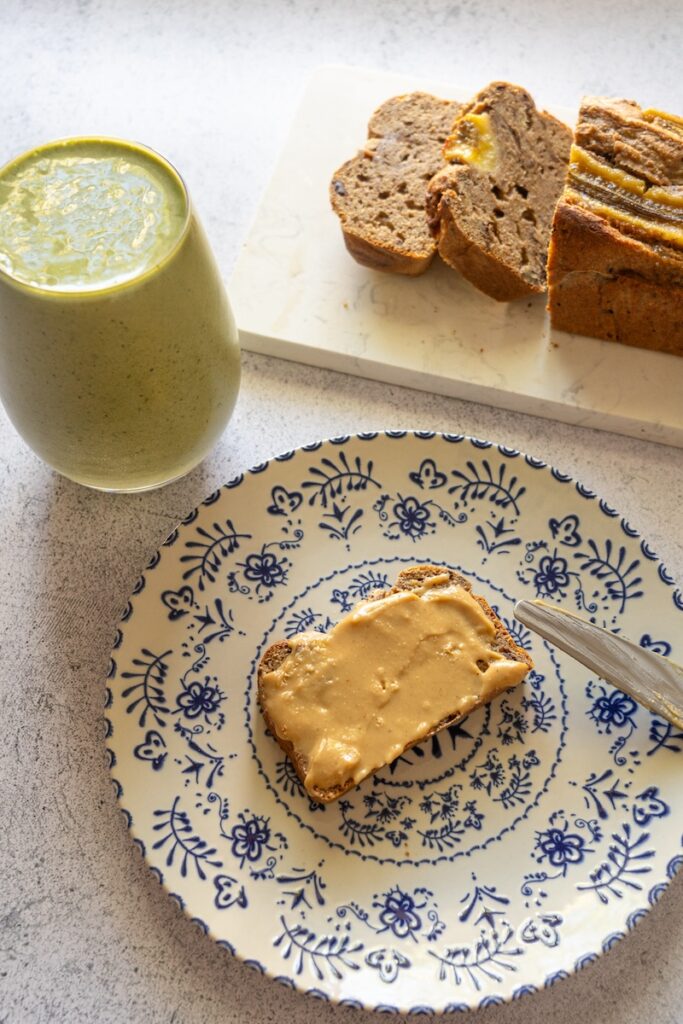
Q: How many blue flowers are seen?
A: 8